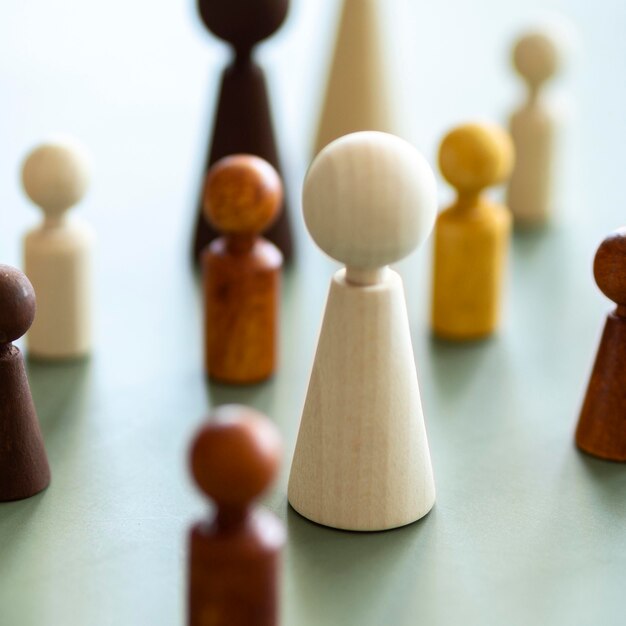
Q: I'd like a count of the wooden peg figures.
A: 10